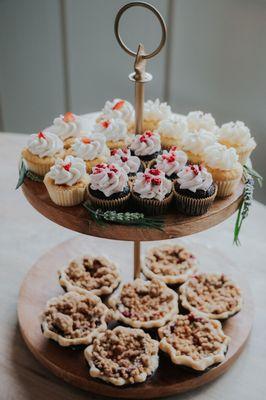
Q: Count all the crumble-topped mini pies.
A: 7